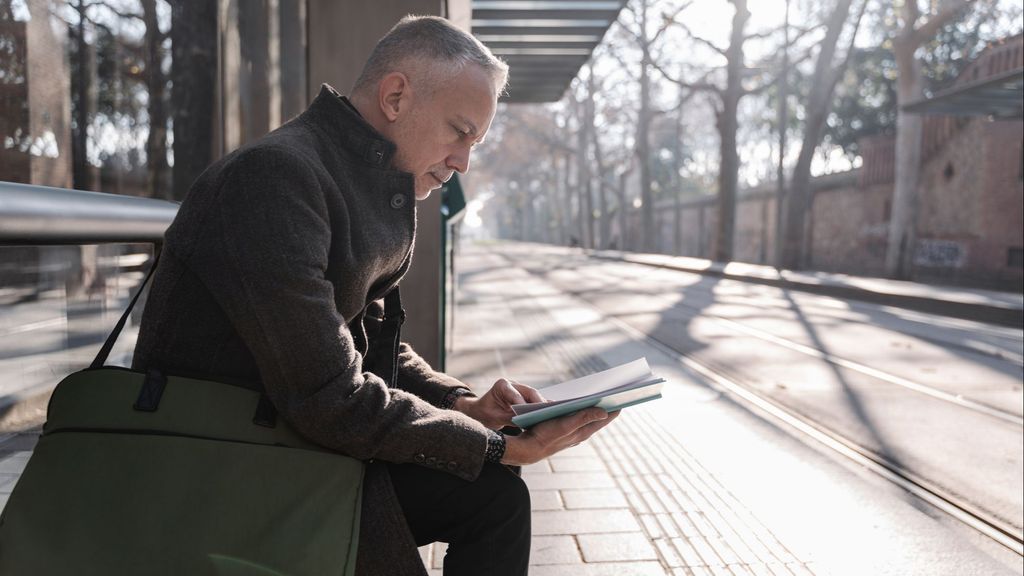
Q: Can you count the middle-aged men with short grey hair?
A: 1